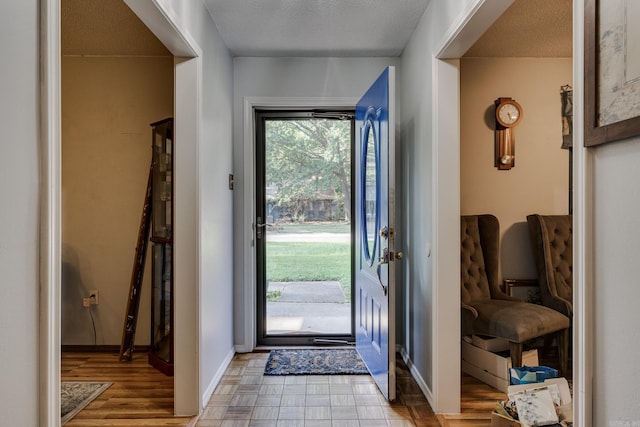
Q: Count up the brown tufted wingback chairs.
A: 2